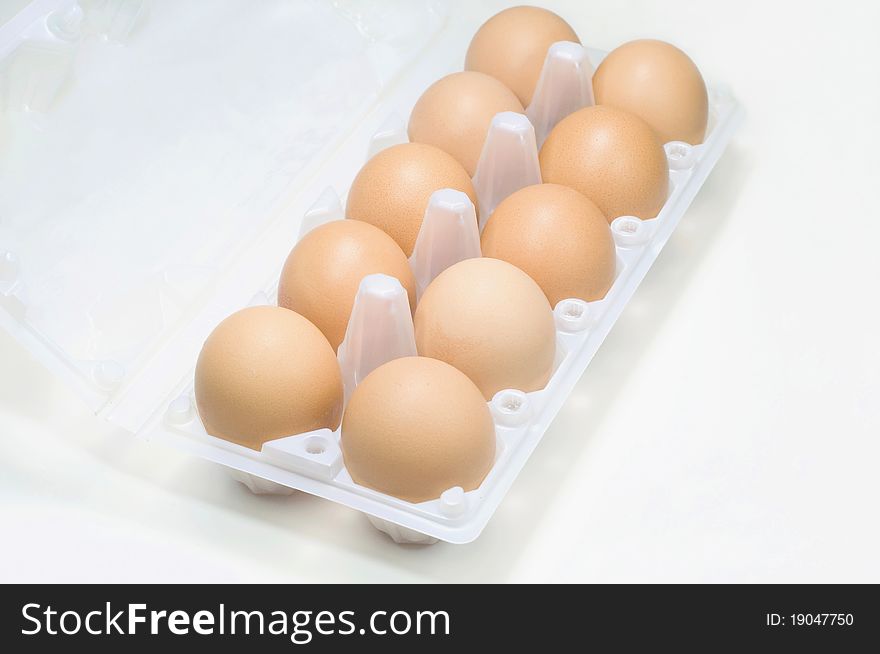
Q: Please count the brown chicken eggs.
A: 10